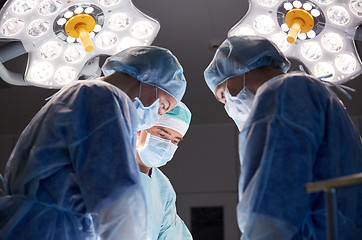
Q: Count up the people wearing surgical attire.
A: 3